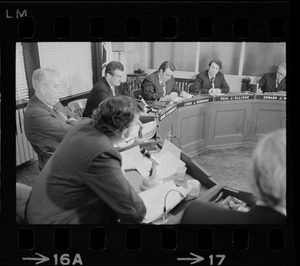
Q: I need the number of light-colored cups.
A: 2